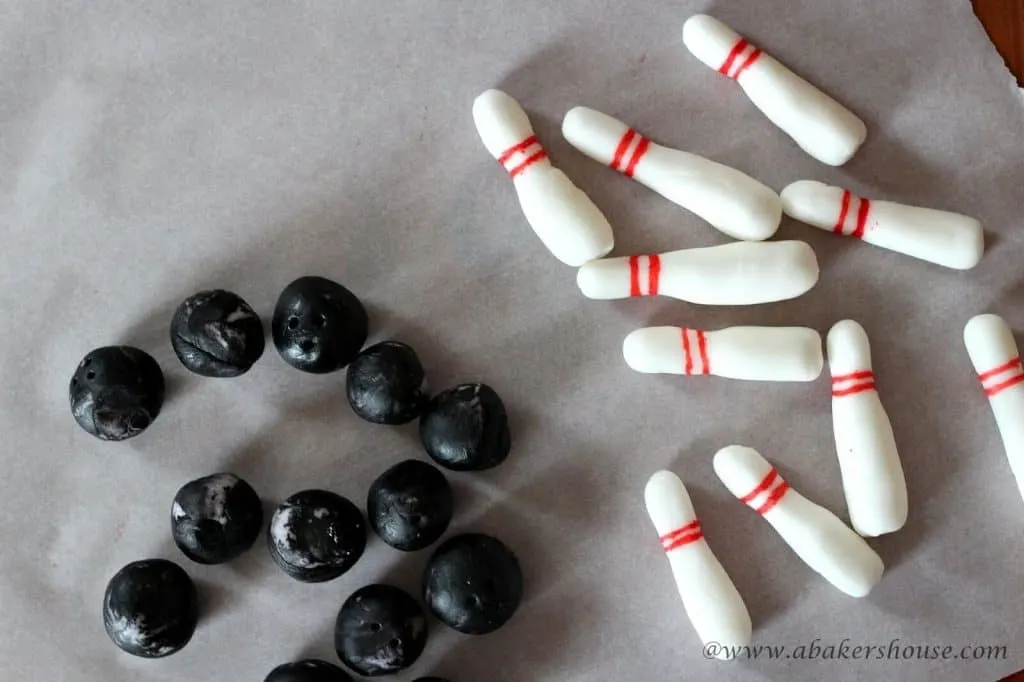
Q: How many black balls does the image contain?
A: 13